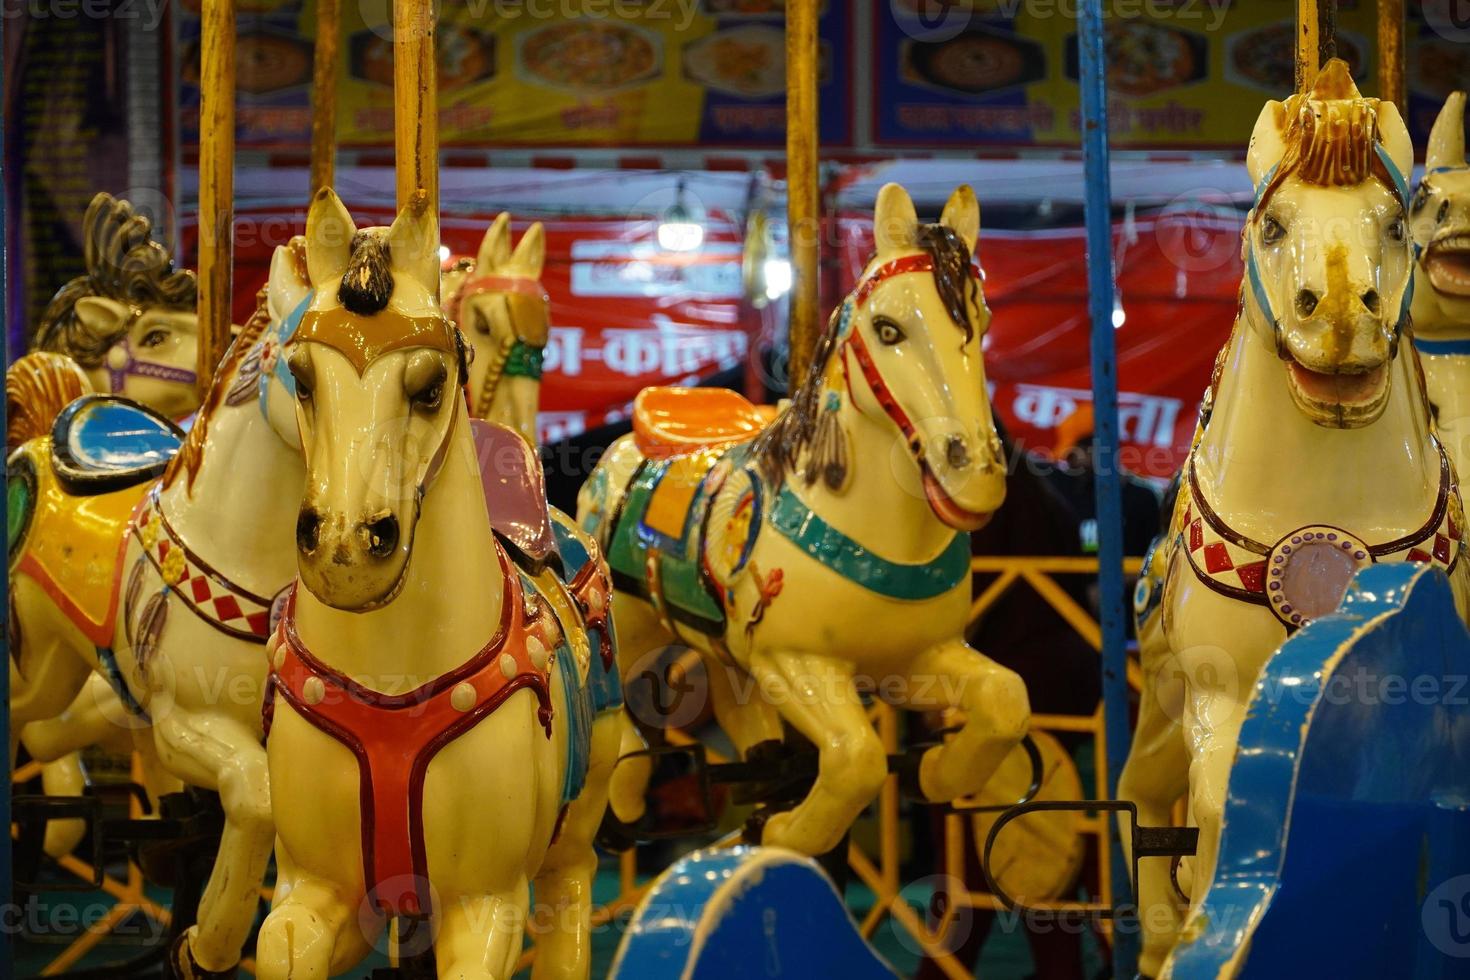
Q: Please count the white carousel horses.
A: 7